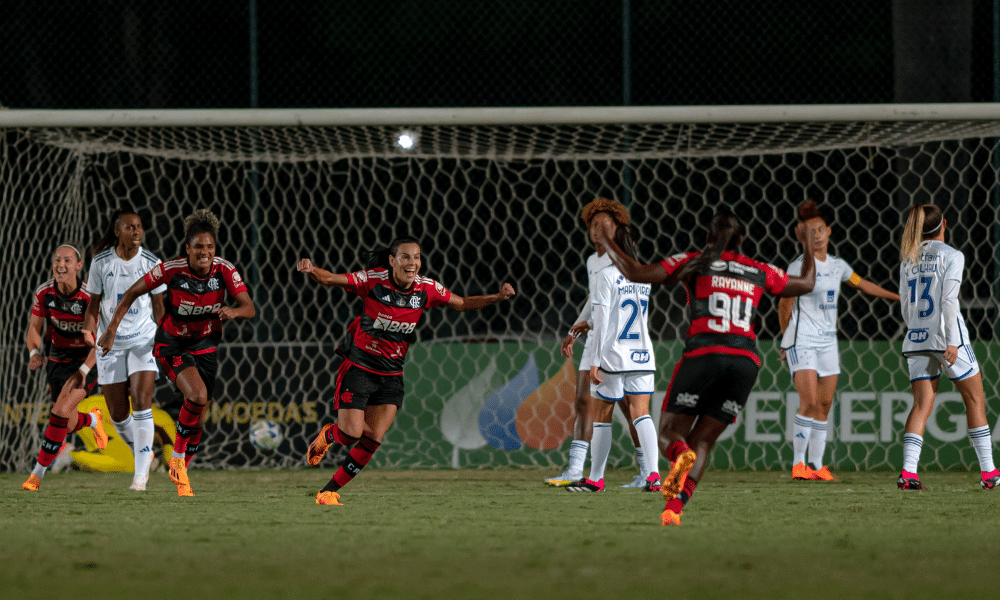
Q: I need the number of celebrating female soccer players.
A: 4